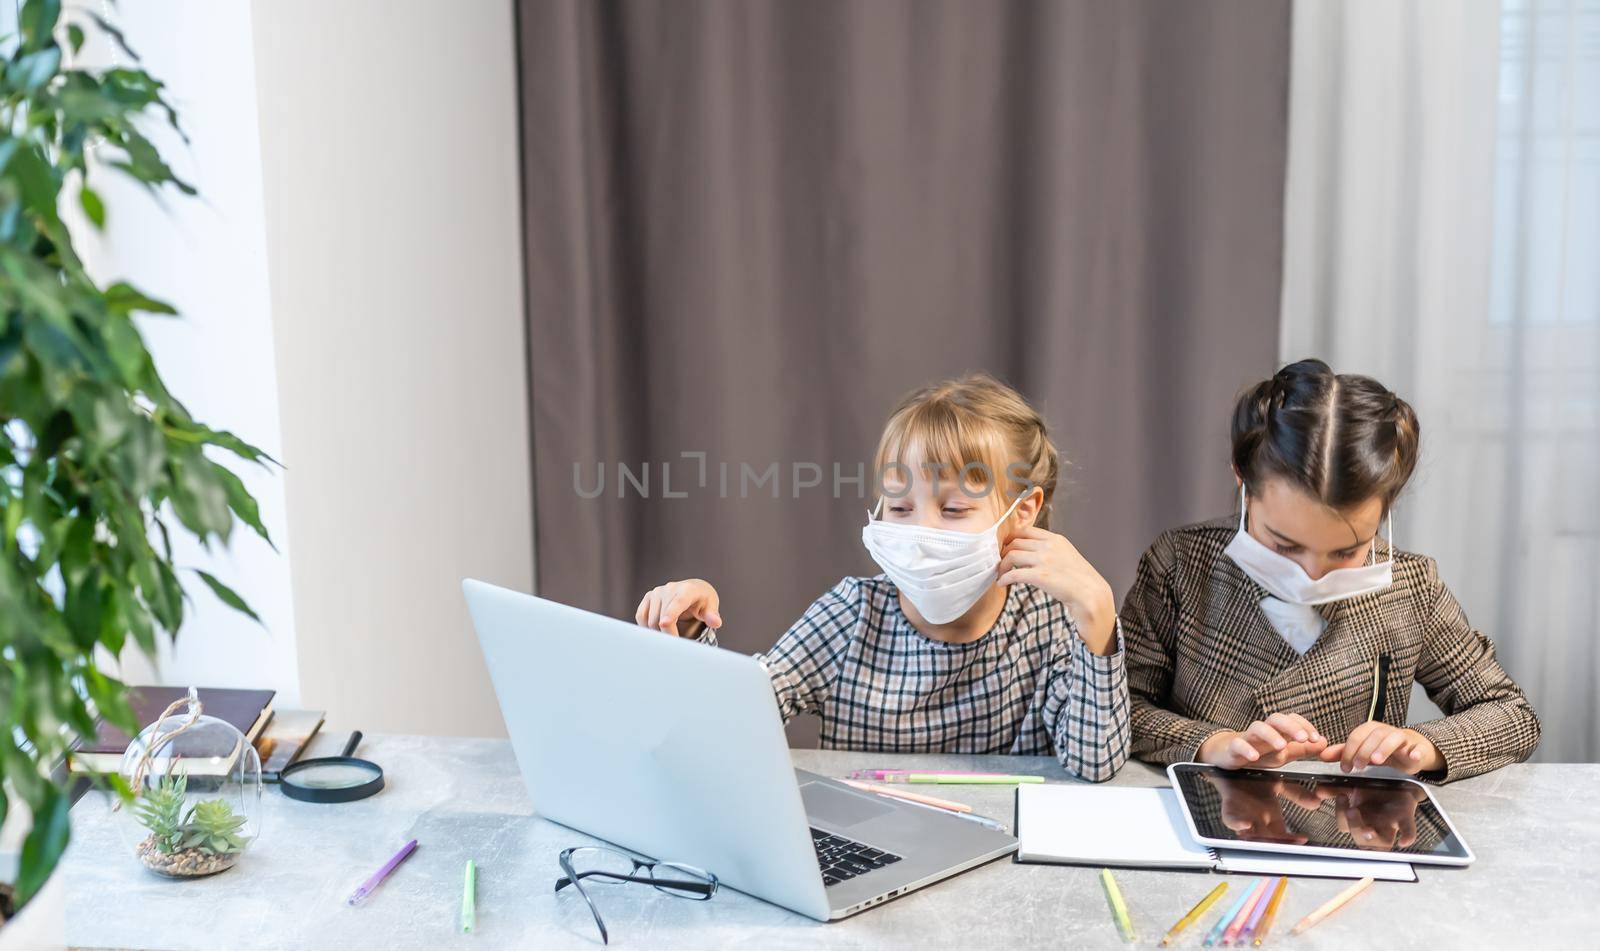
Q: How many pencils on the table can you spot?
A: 13